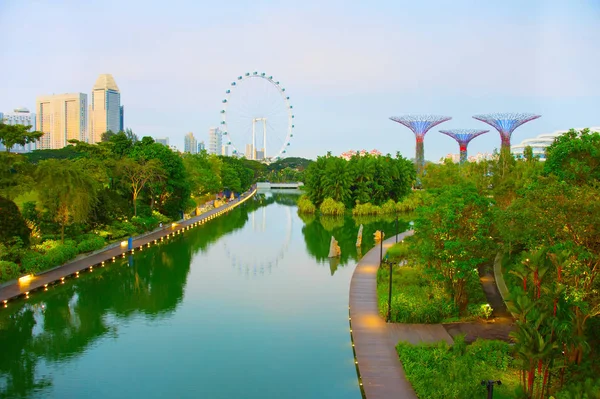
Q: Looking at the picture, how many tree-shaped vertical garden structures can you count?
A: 3